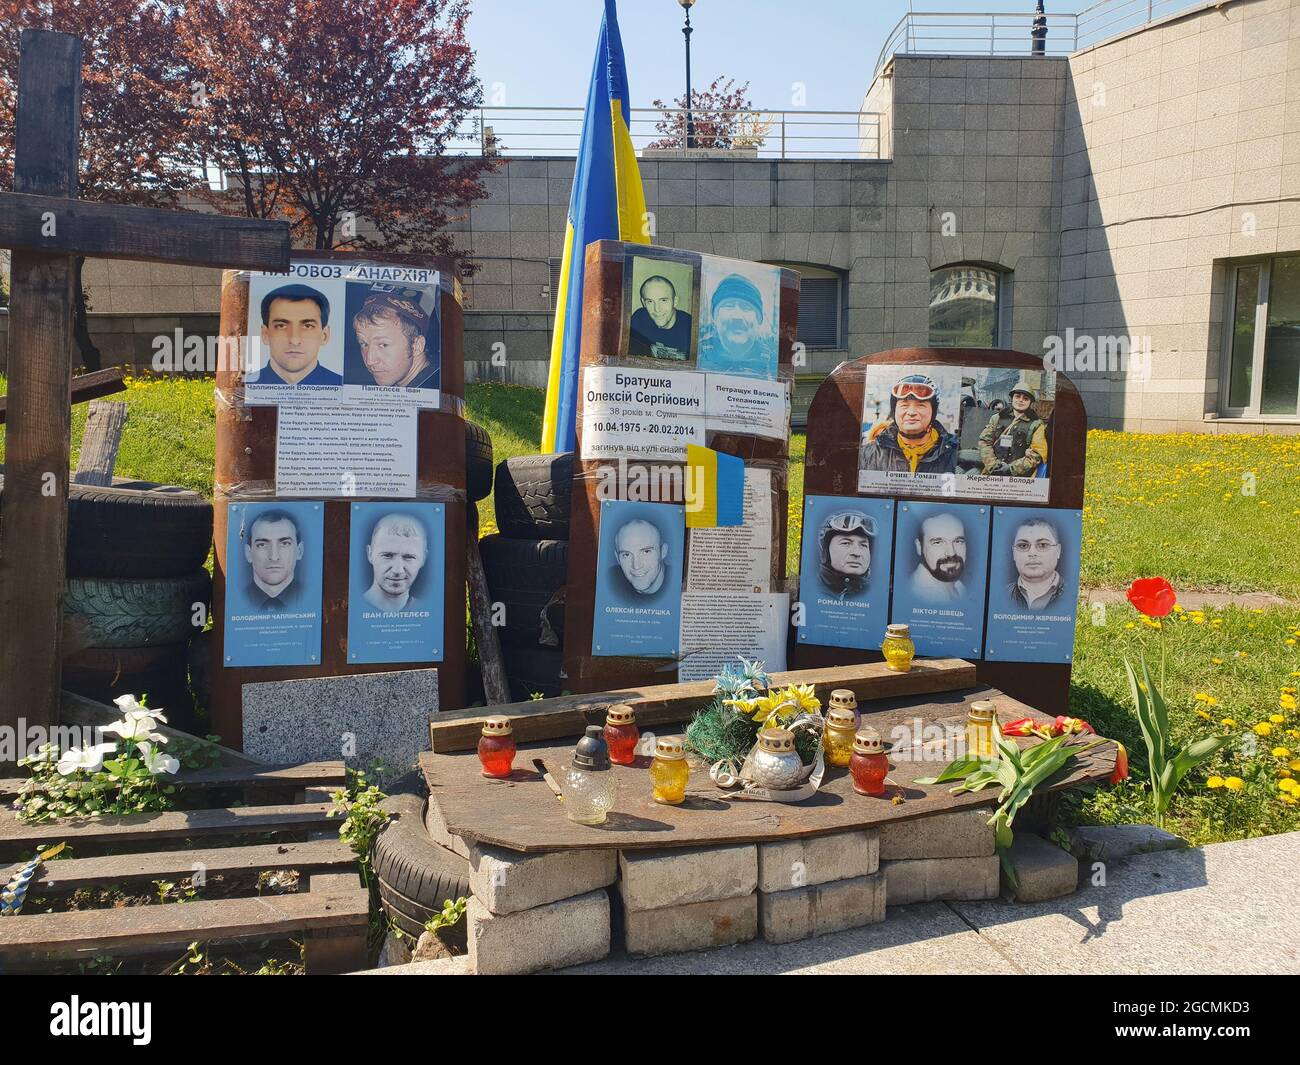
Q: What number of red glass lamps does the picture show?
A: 3